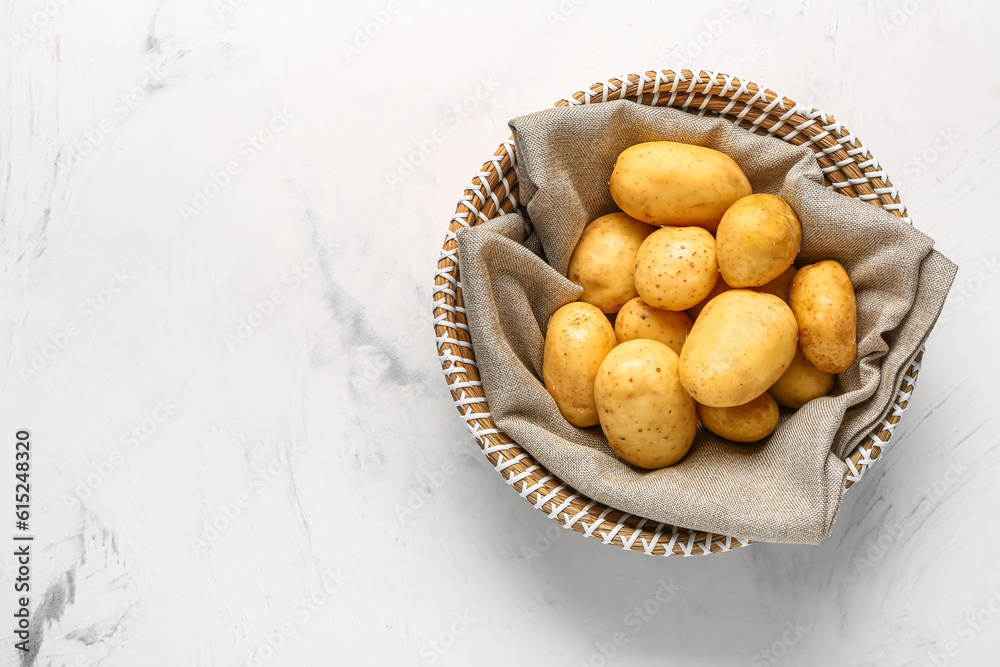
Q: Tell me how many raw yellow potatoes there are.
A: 12